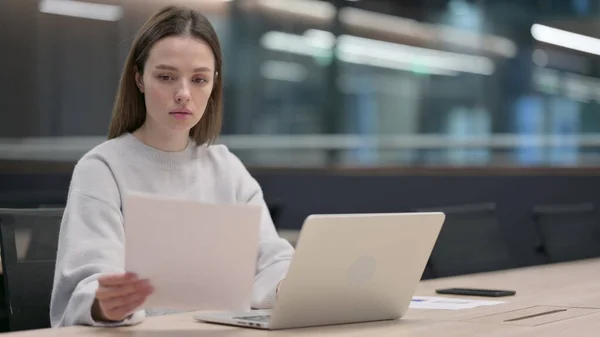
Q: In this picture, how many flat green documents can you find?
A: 0